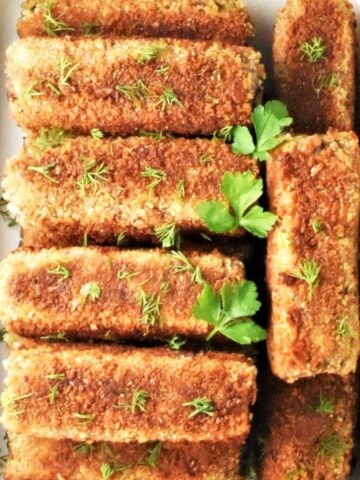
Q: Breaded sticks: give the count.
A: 9